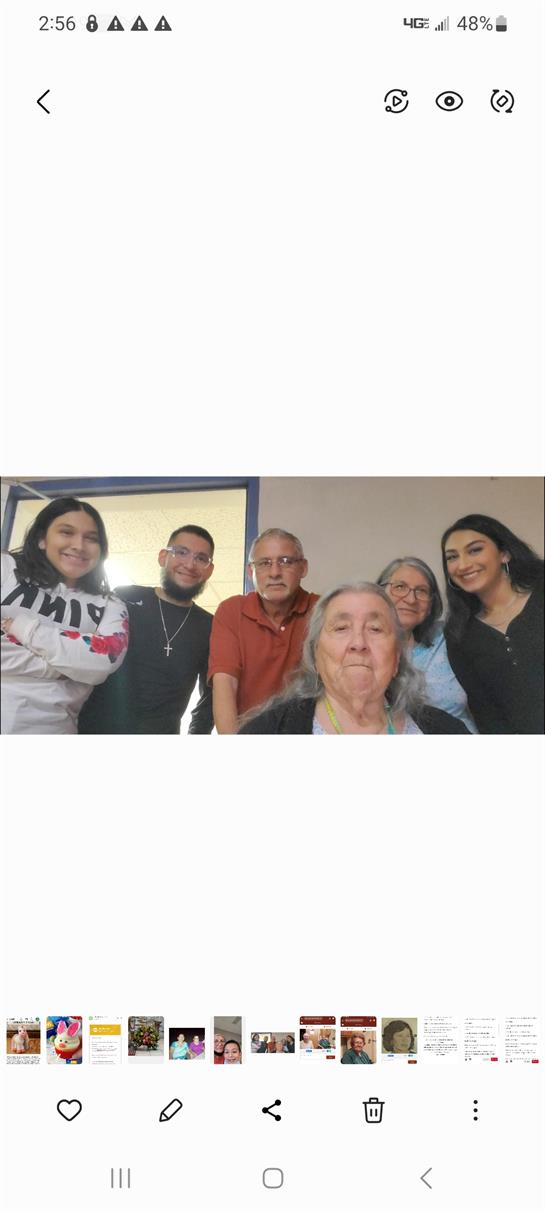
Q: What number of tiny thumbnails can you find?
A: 13